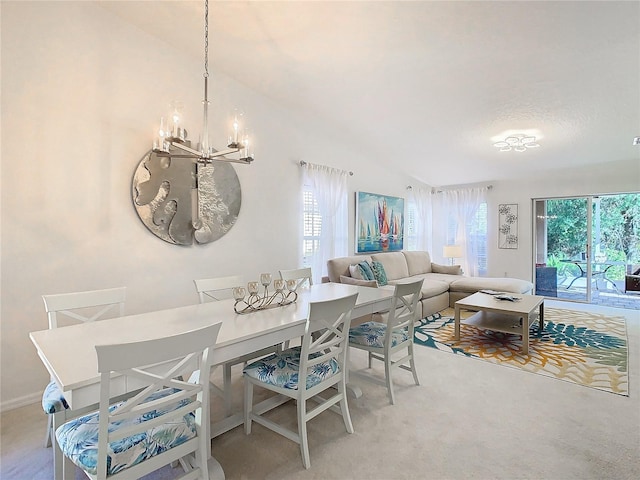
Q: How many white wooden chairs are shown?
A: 6